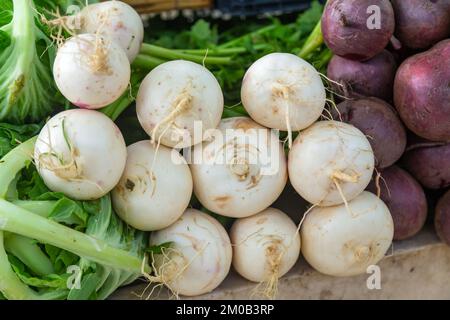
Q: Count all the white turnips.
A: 11